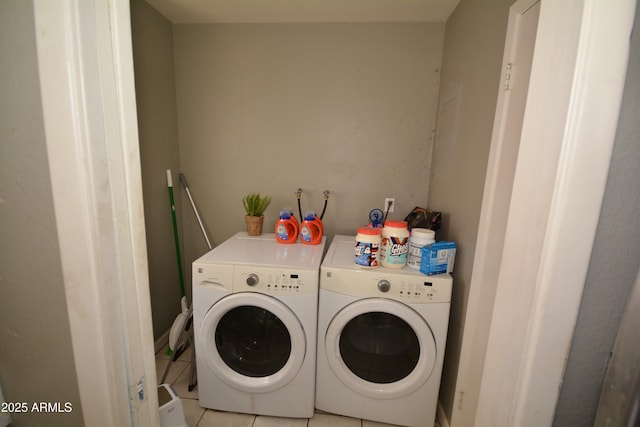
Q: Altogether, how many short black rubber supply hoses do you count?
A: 2